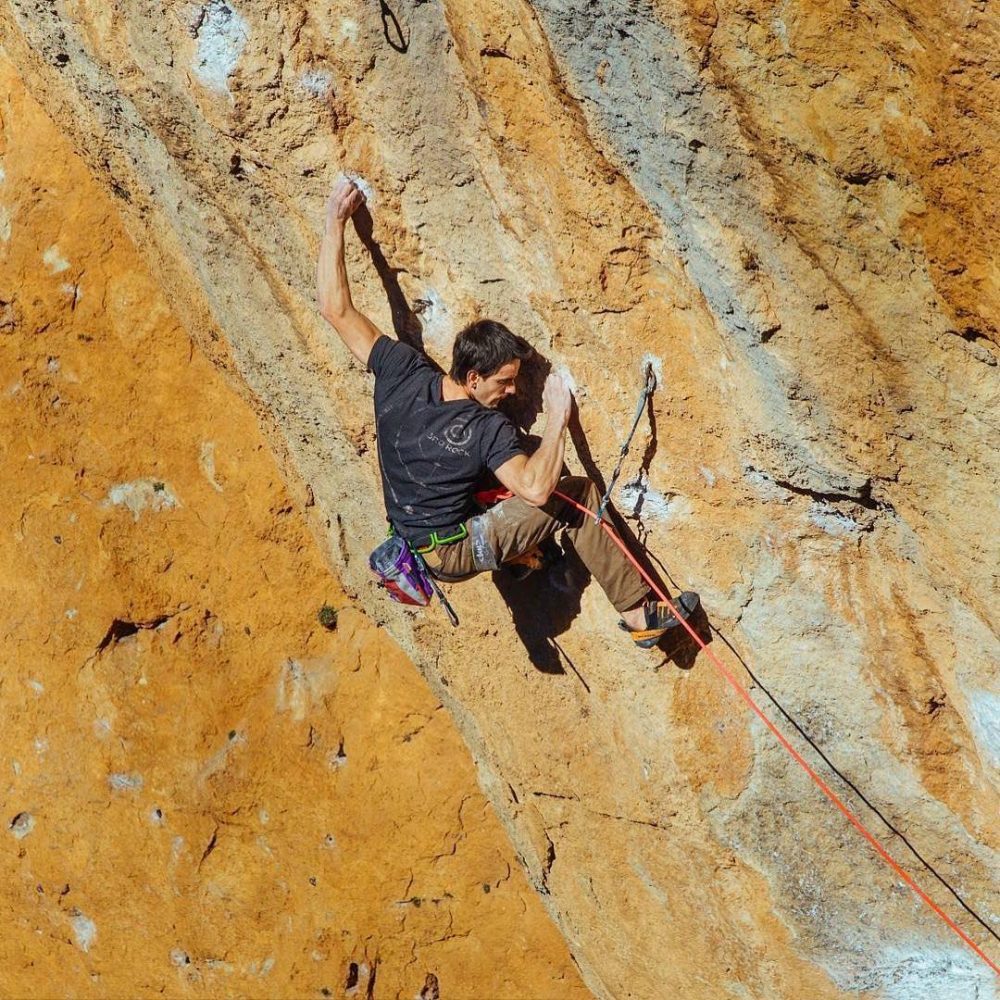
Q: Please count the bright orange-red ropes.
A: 1